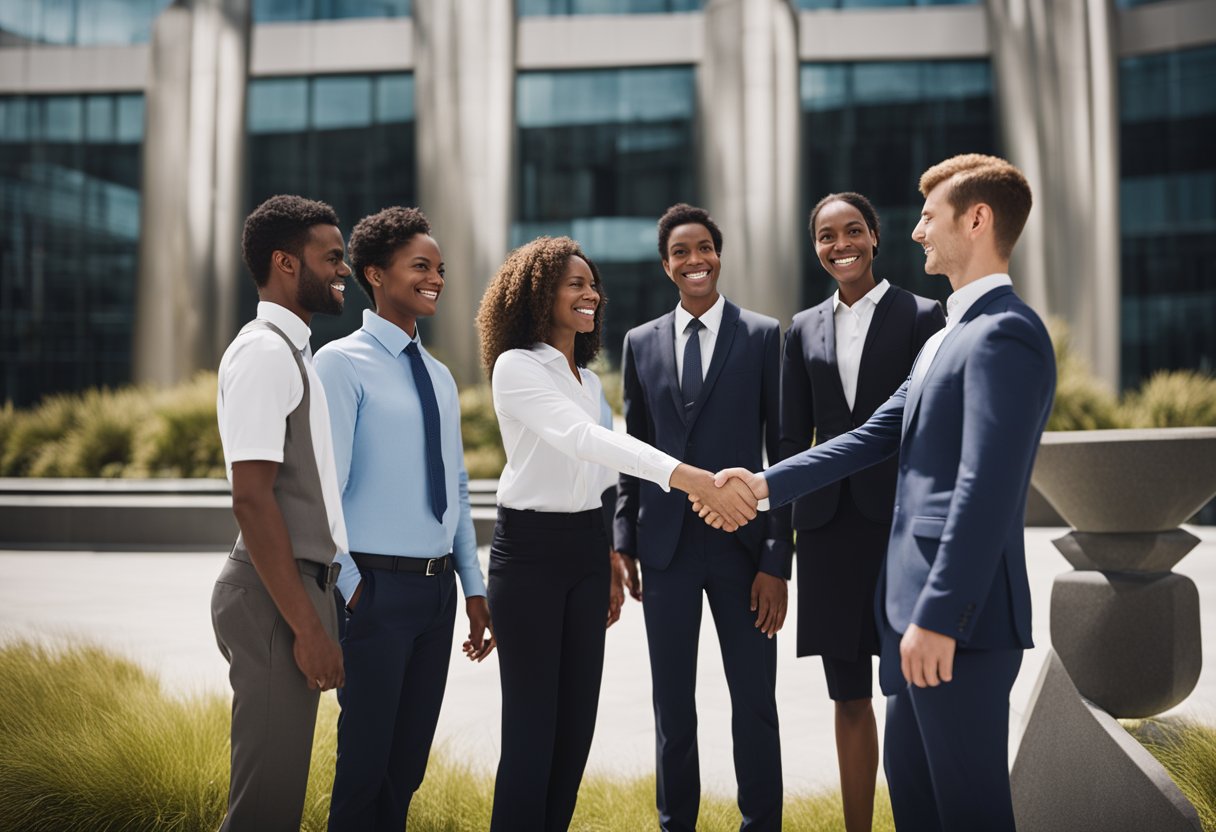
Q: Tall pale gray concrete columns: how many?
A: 4